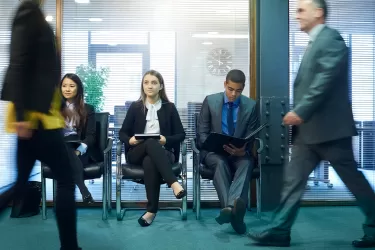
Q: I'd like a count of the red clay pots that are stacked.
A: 0